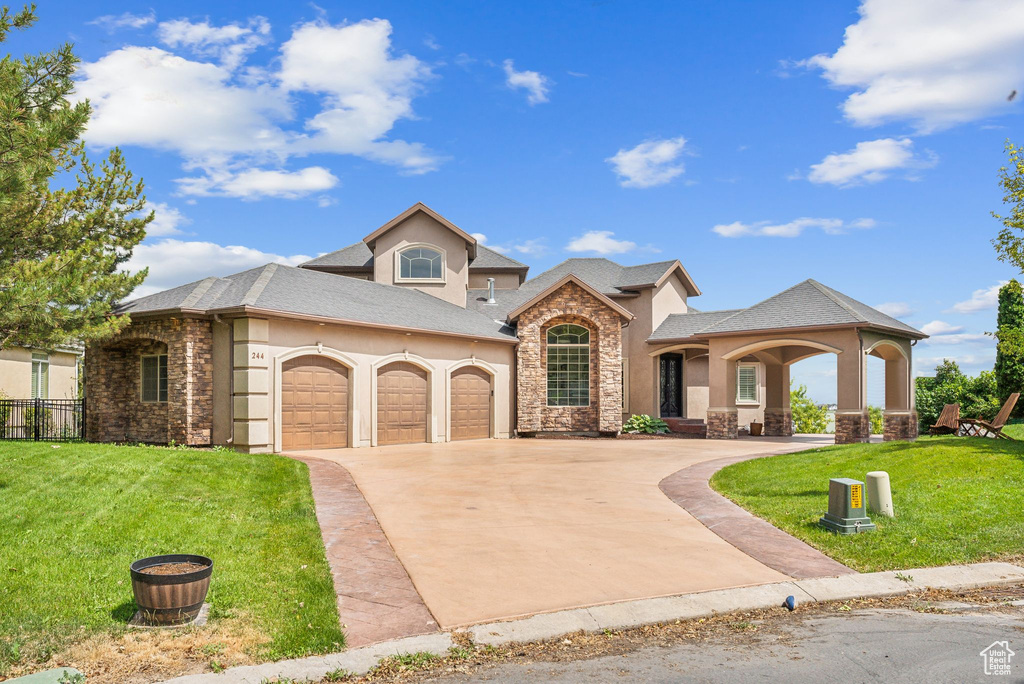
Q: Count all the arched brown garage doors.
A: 3